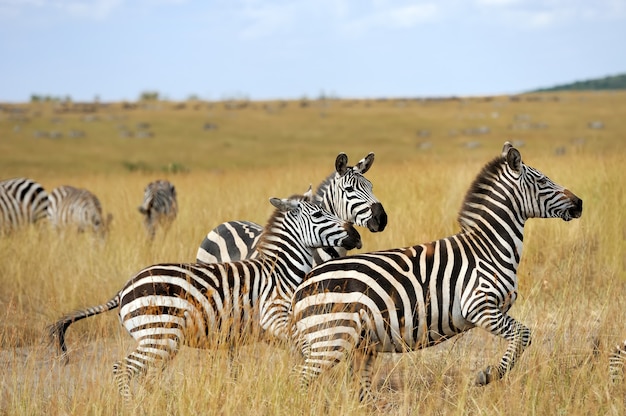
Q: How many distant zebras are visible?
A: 3